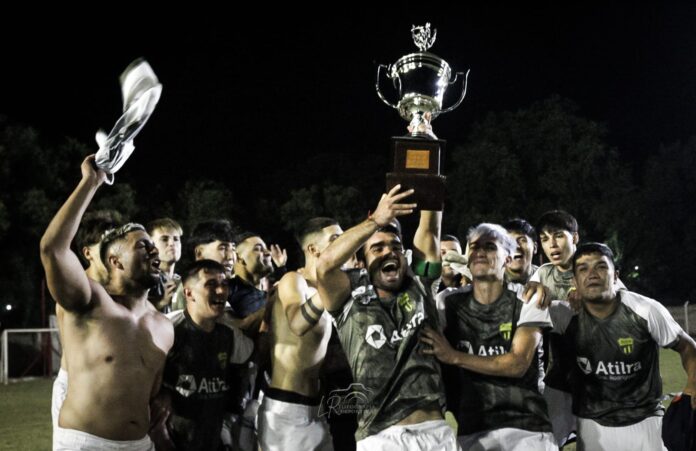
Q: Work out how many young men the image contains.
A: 13